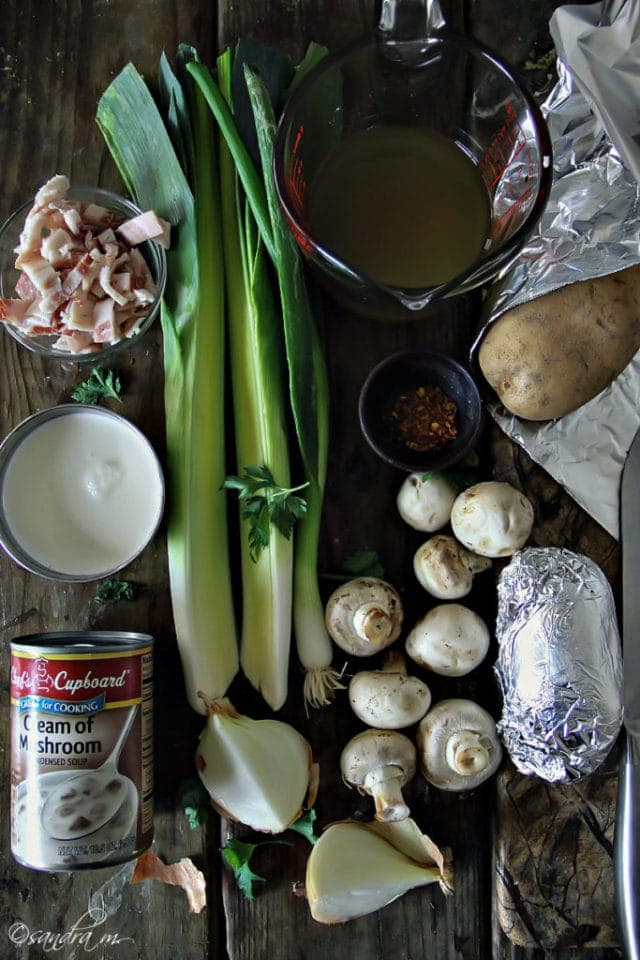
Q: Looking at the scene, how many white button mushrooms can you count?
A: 8